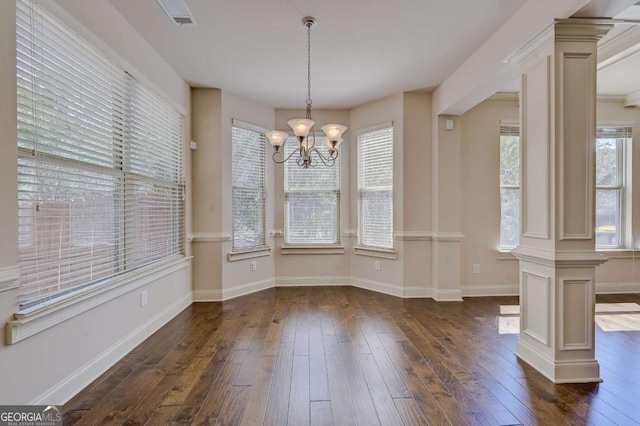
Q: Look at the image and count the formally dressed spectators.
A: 0